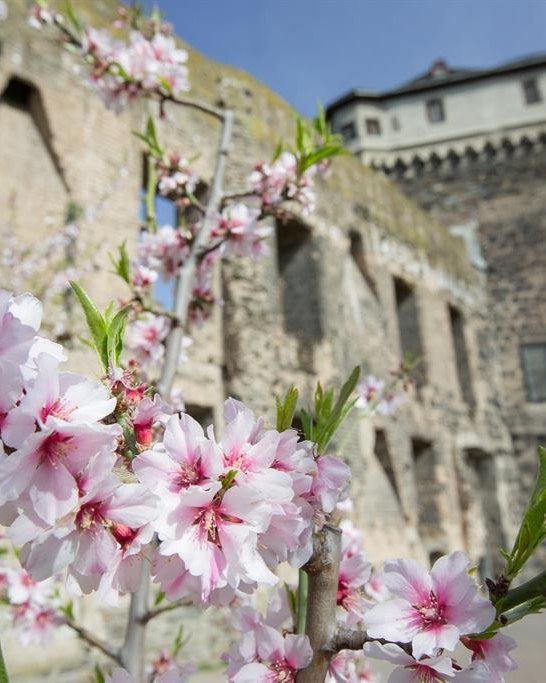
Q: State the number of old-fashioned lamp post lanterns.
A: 0